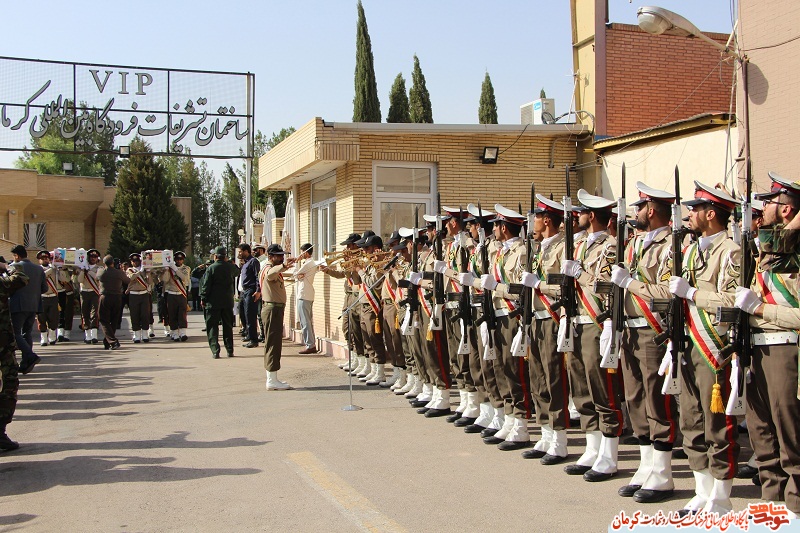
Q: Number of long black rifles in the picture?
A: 9